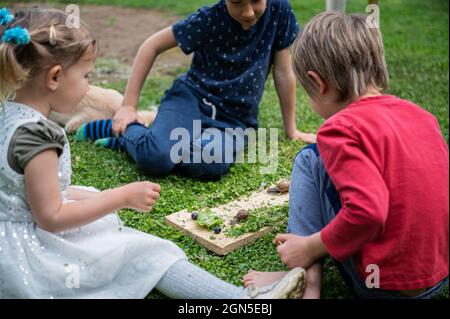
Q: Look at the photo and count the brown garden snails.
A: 2